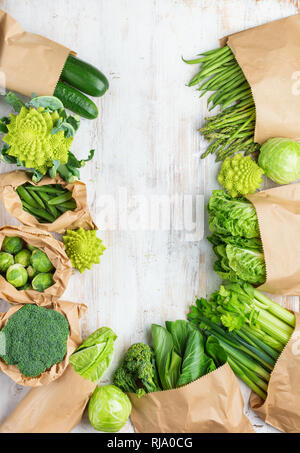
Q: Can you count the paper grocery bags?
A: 9